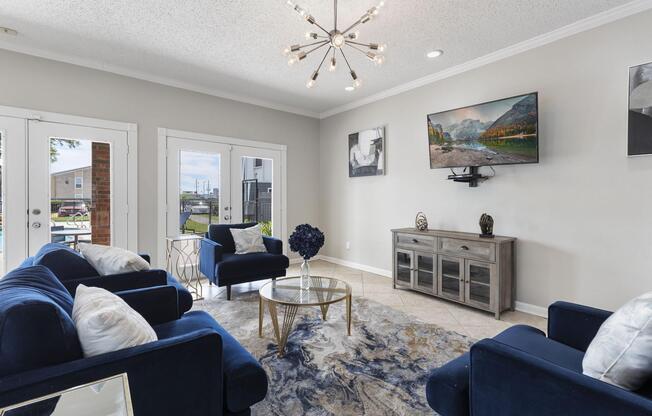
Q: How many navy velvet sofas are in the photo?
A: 4